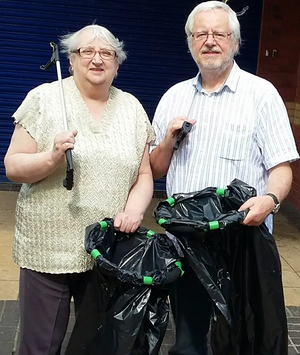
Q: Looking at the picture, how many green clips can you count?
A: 9